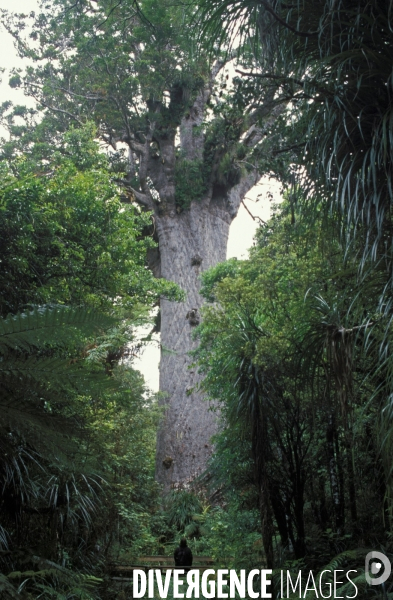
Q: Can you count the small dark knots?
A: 3